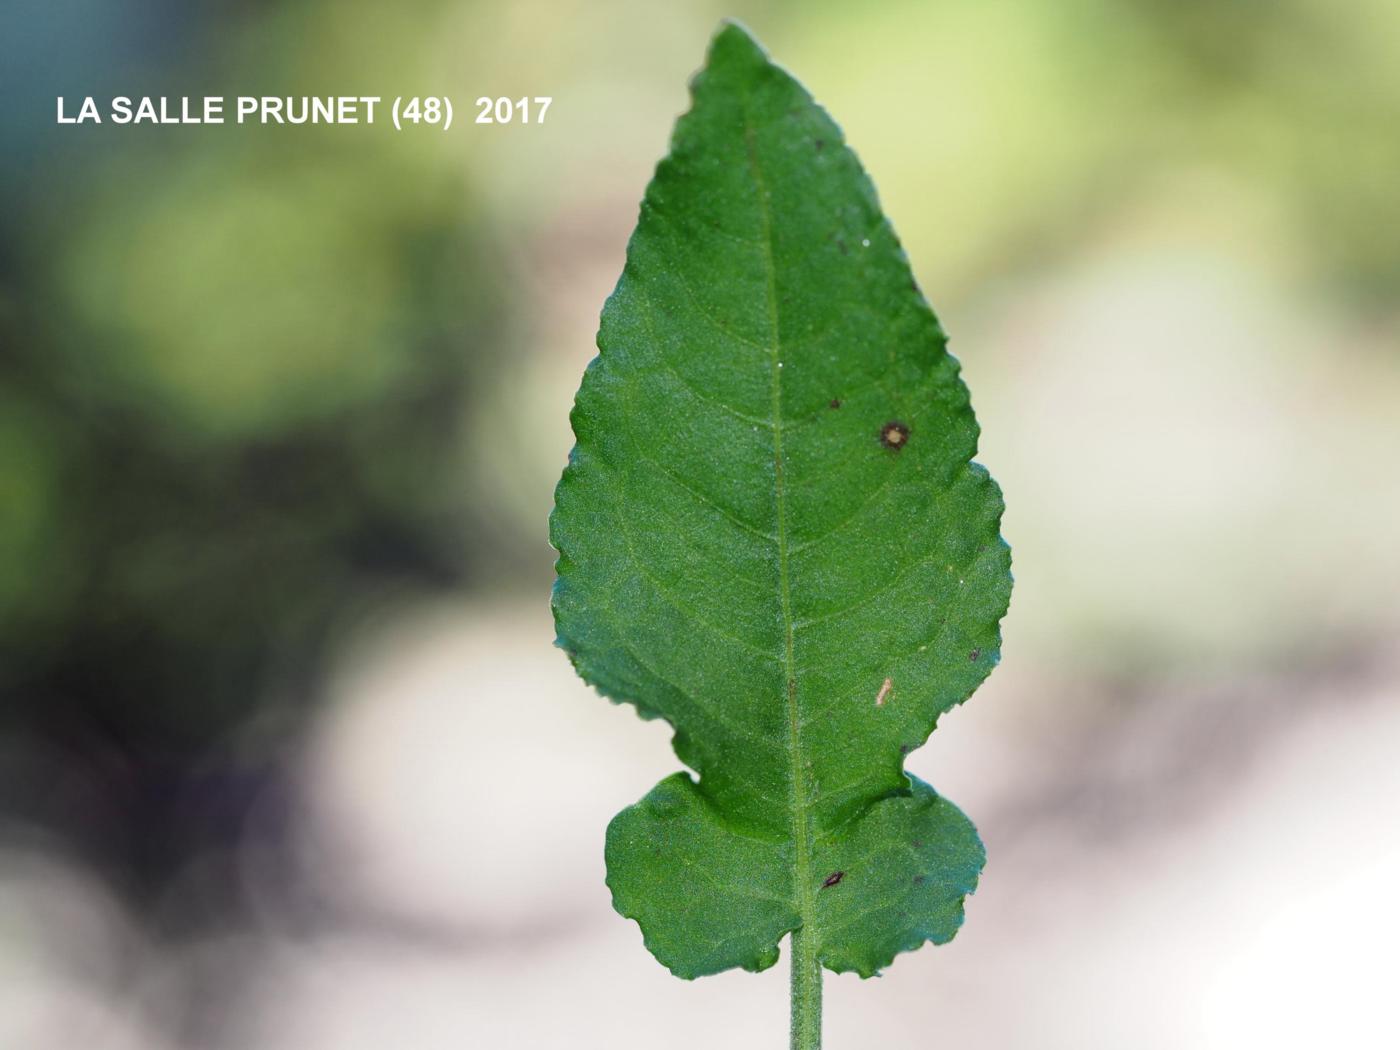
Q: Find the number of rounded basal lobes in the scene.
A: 2